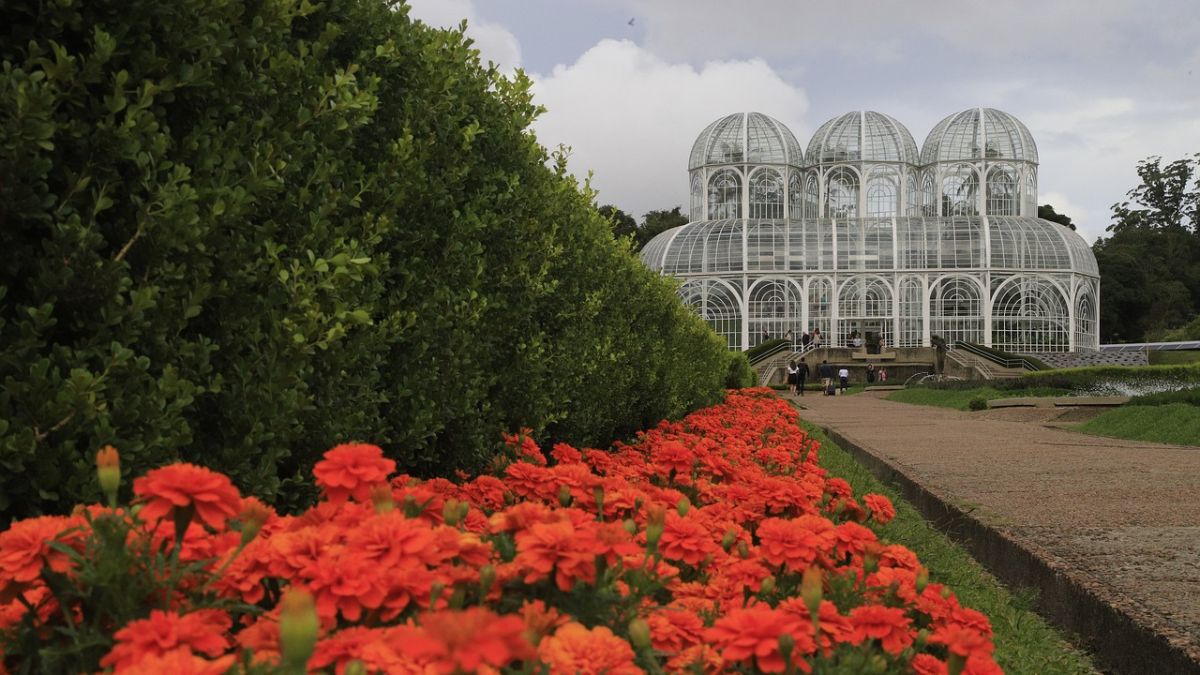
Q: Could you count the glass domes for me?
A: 3